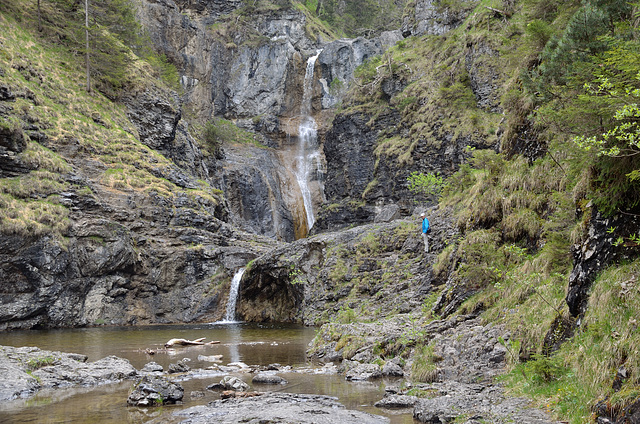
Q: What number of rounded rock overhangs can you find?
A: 1